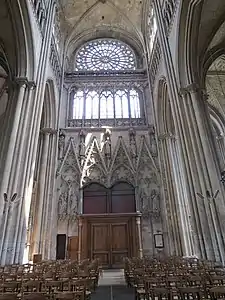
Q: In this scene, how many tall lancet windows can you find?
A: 5